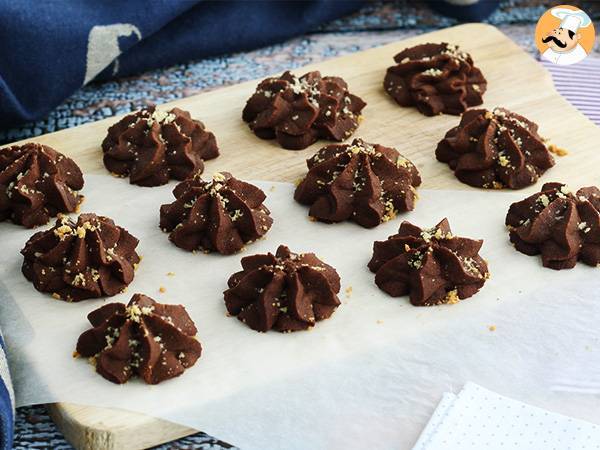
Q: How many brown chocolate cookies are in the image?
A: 12